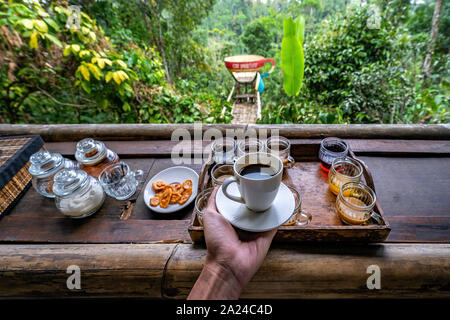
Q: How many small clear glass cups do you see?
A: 10